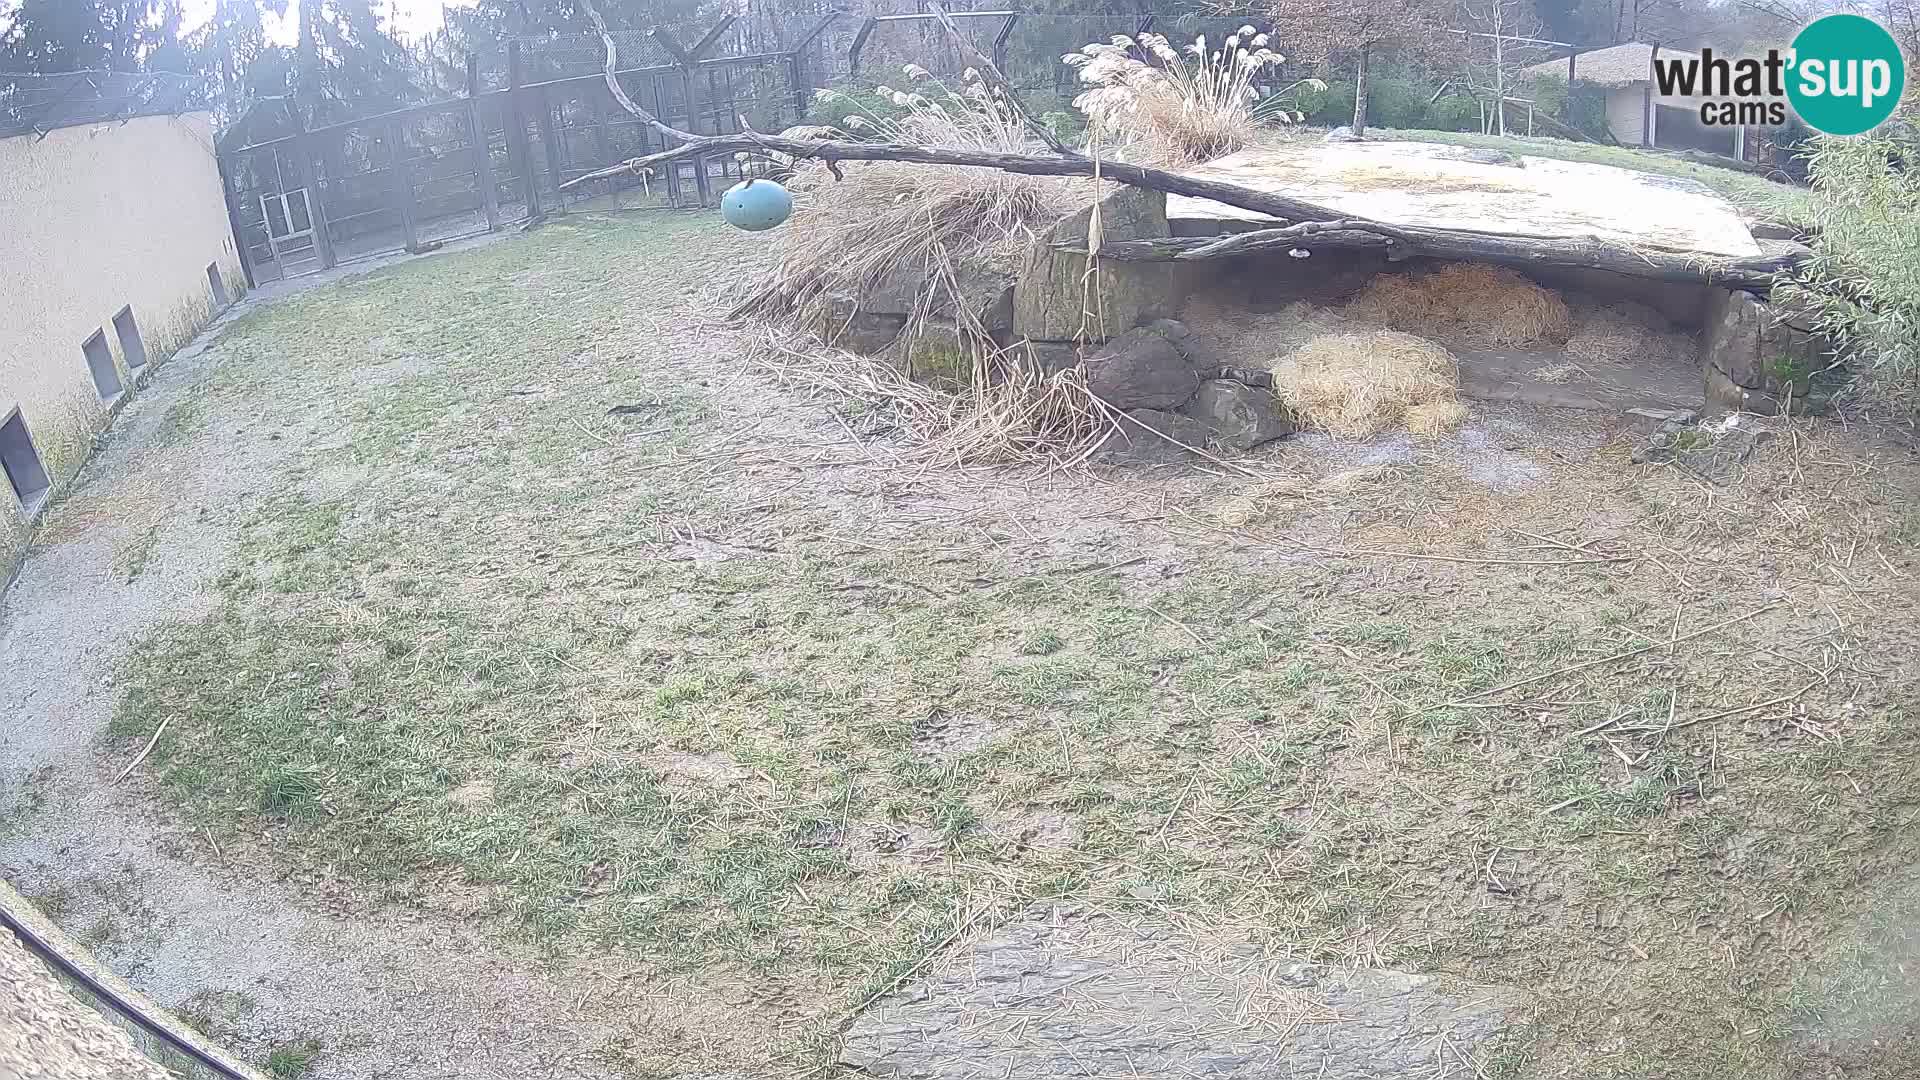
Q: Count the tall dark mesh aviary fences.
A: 1